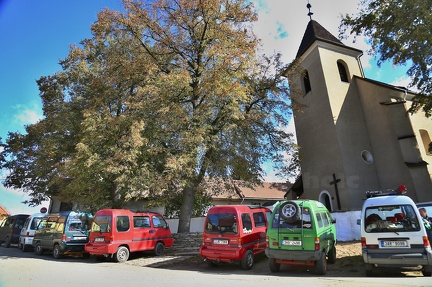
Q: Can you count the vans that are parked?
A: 7